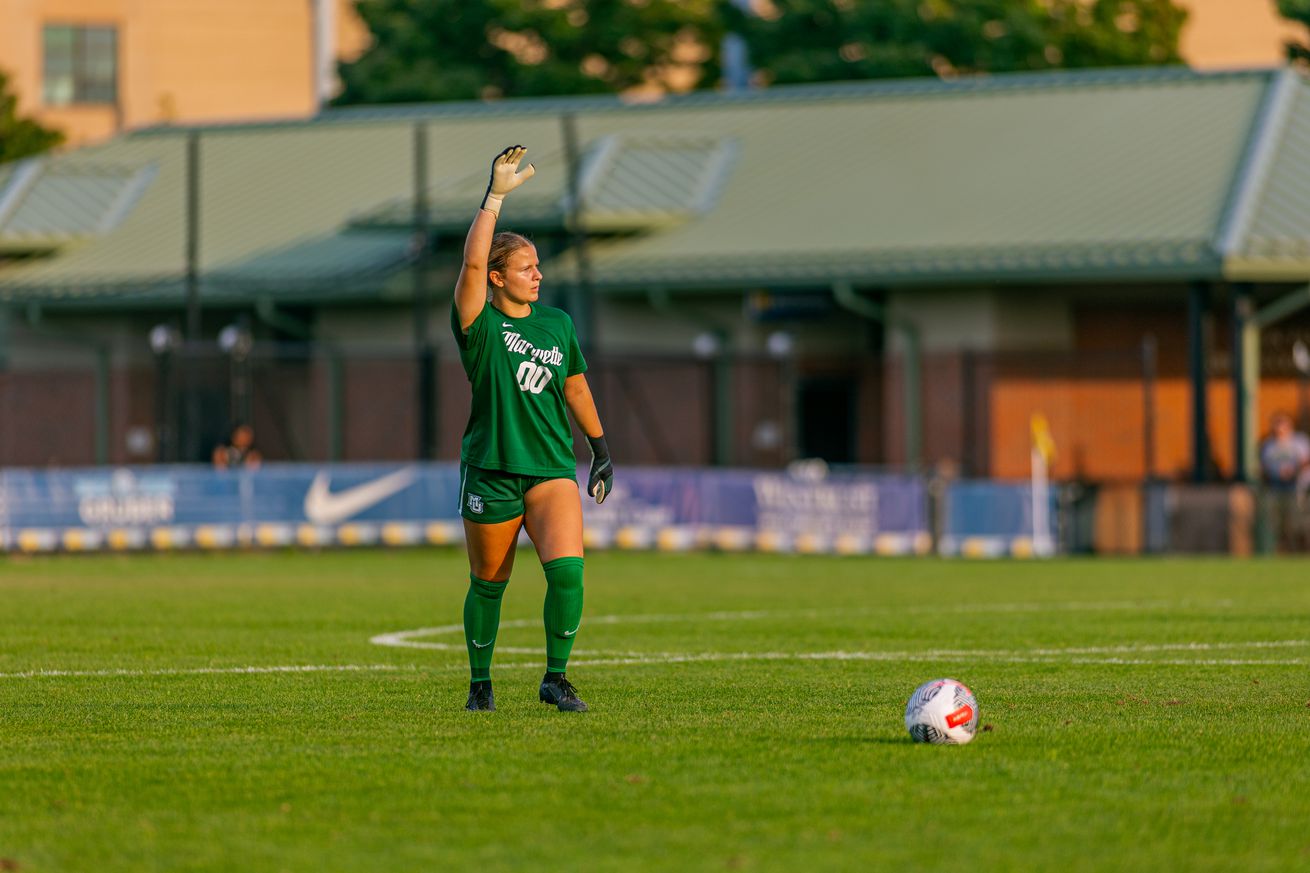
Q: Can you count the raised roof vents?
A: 2